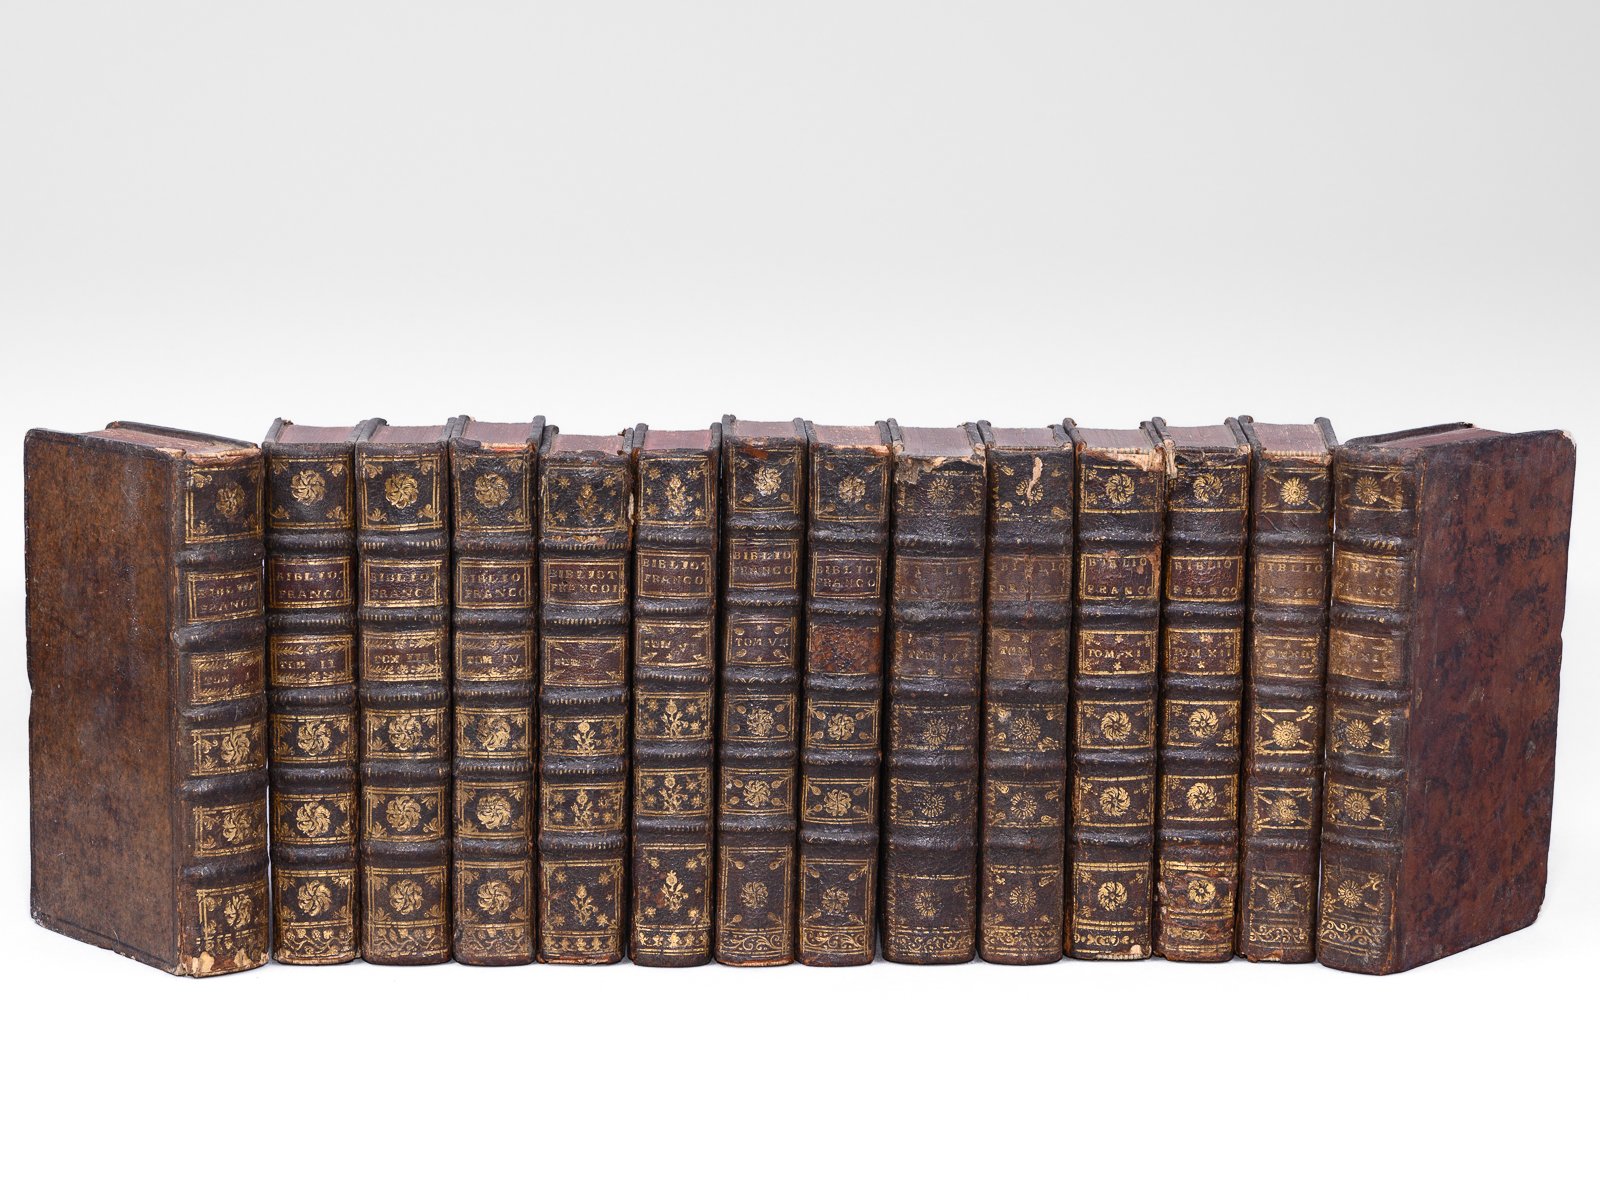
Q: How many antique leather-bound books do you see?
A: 14